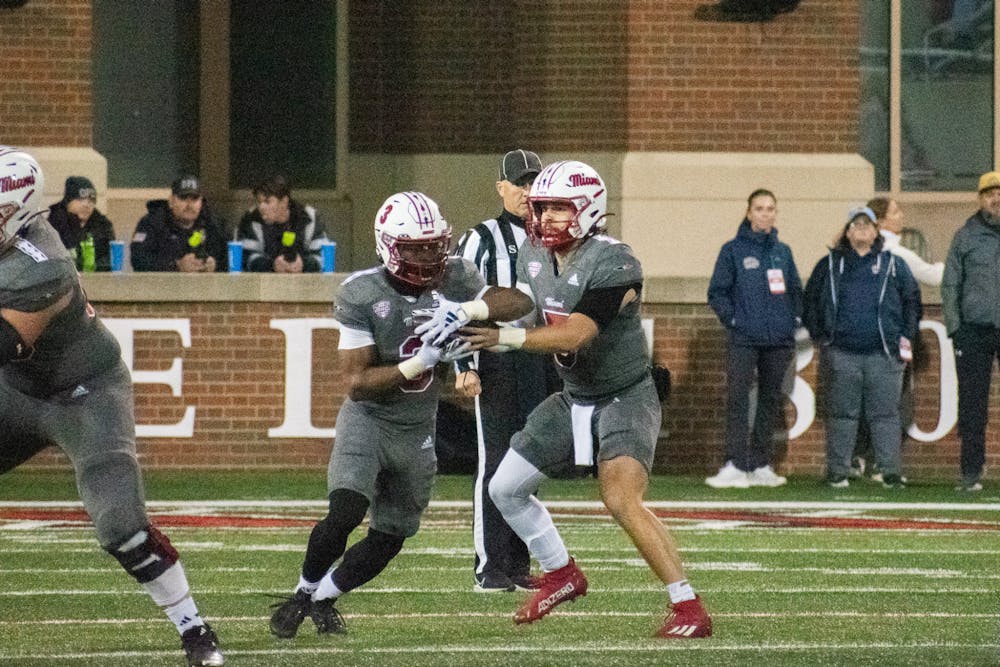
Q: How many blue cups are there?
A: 3